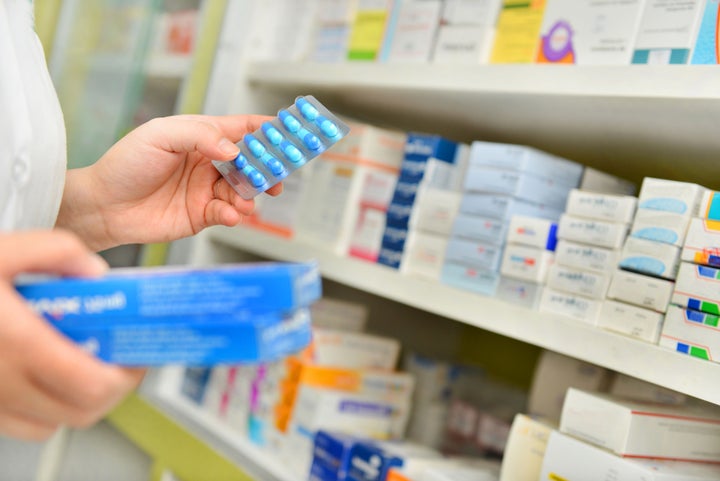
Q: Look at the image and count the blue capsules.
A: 10